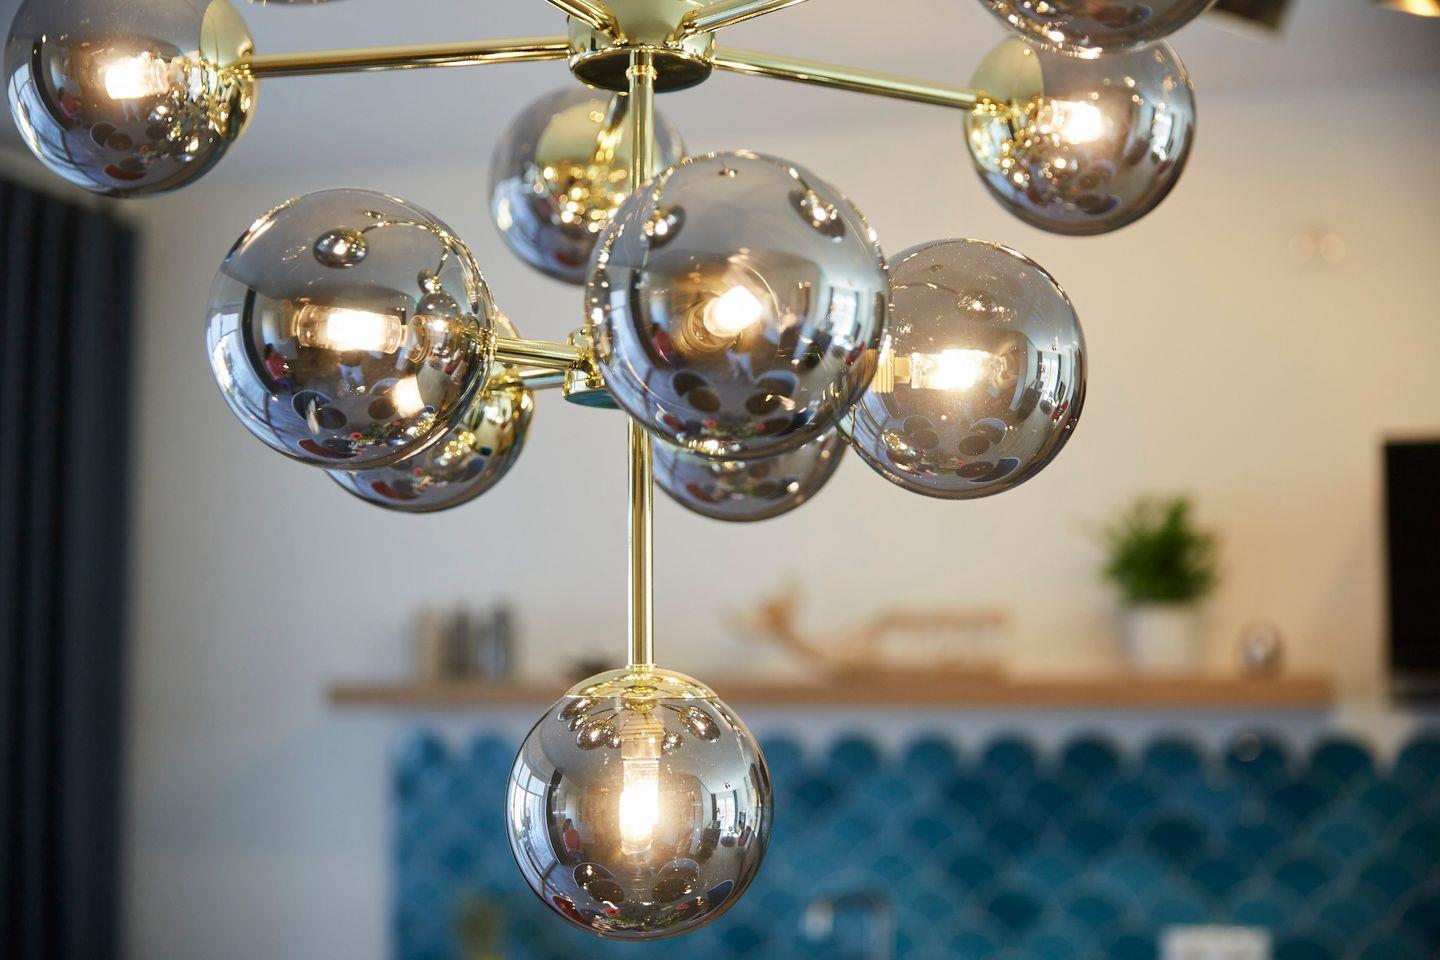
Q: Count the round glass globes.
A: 11